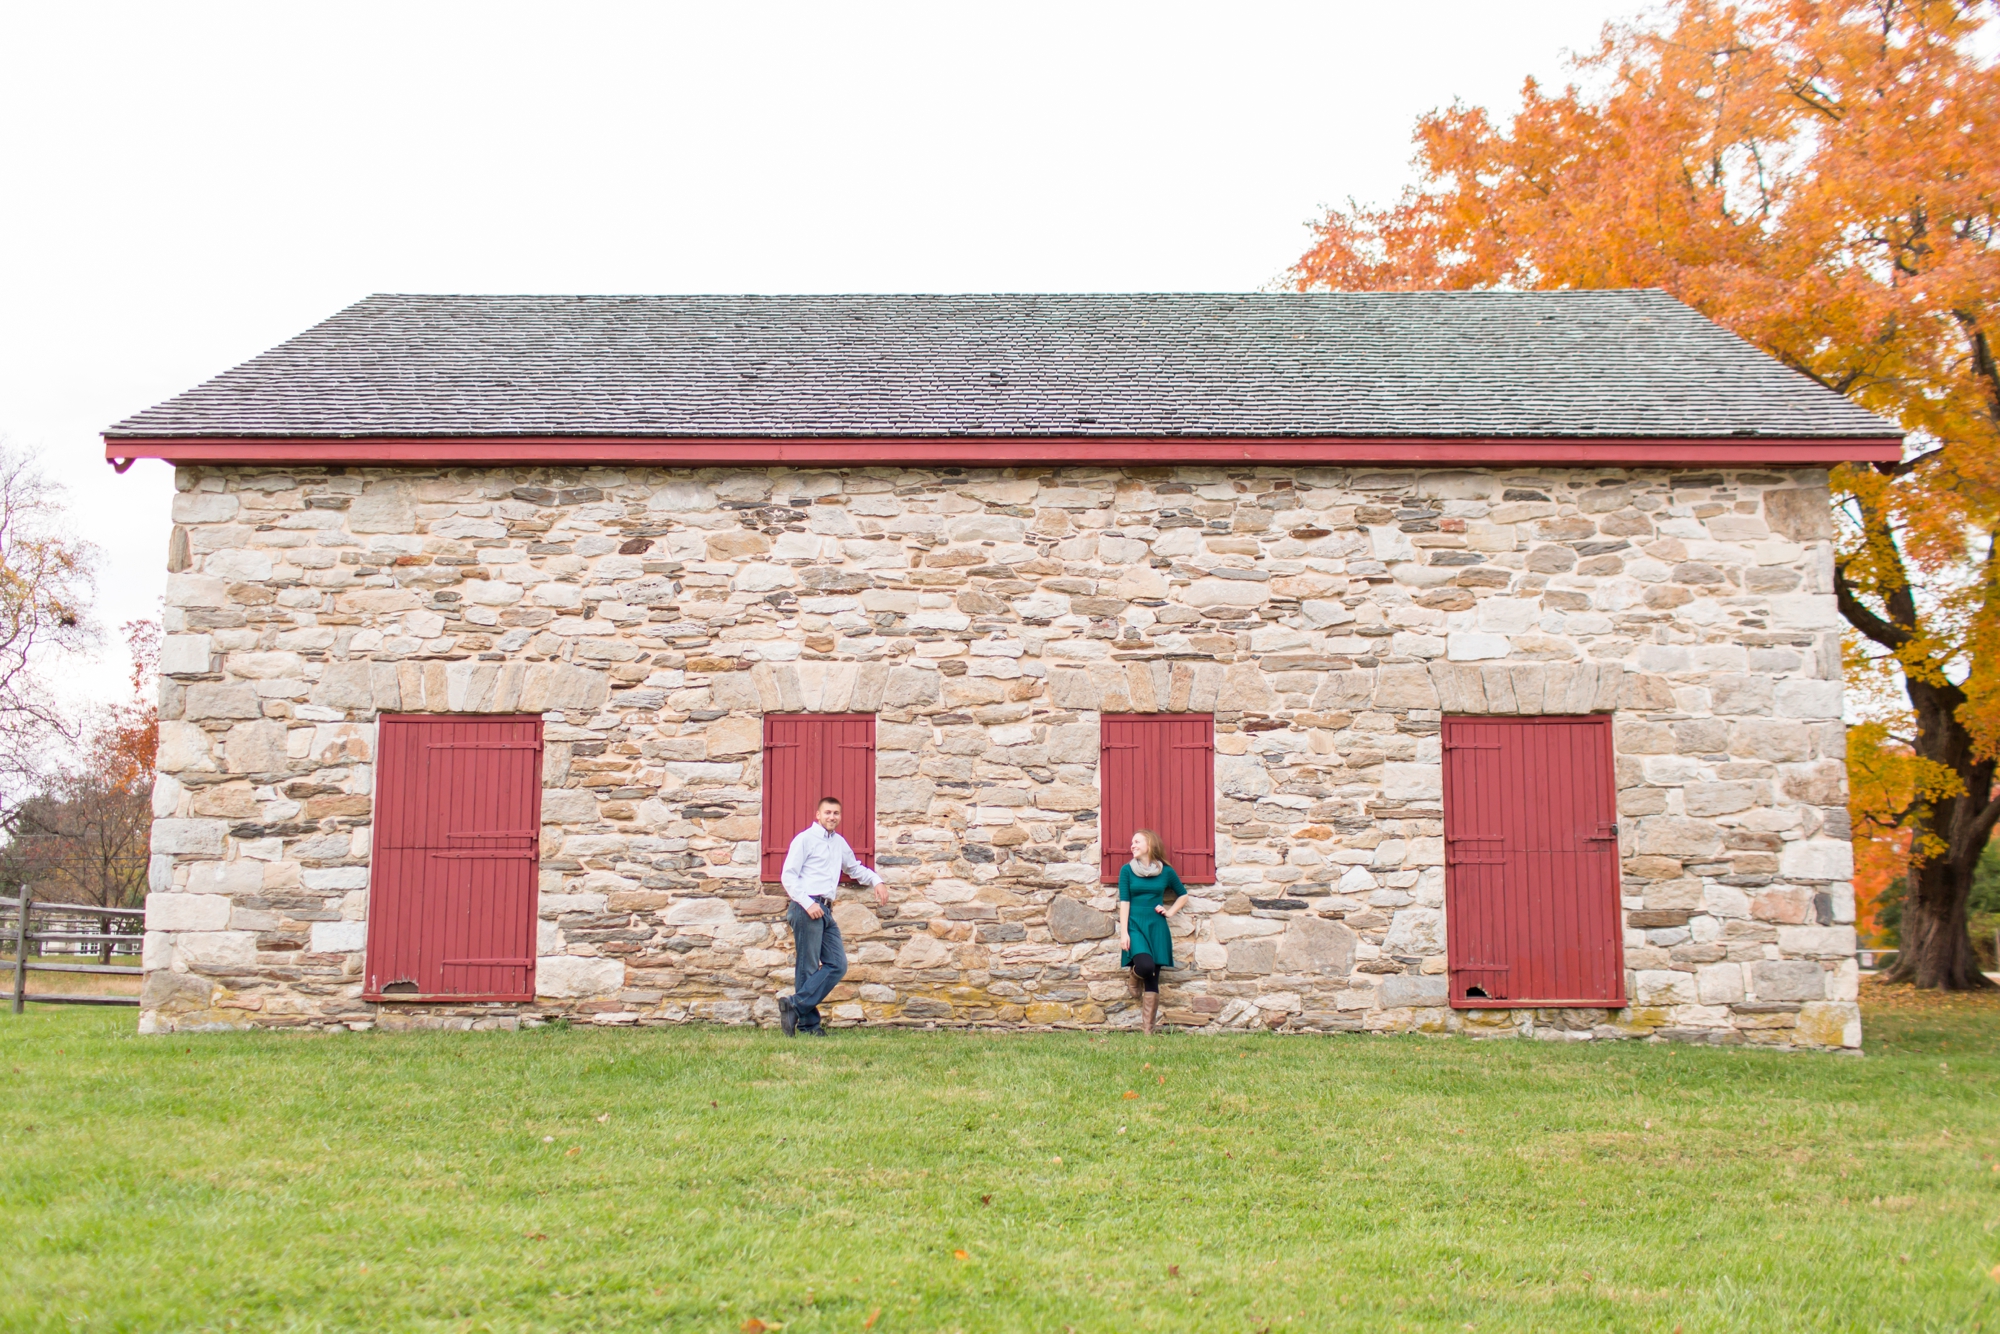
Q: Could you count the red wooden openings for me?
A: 4